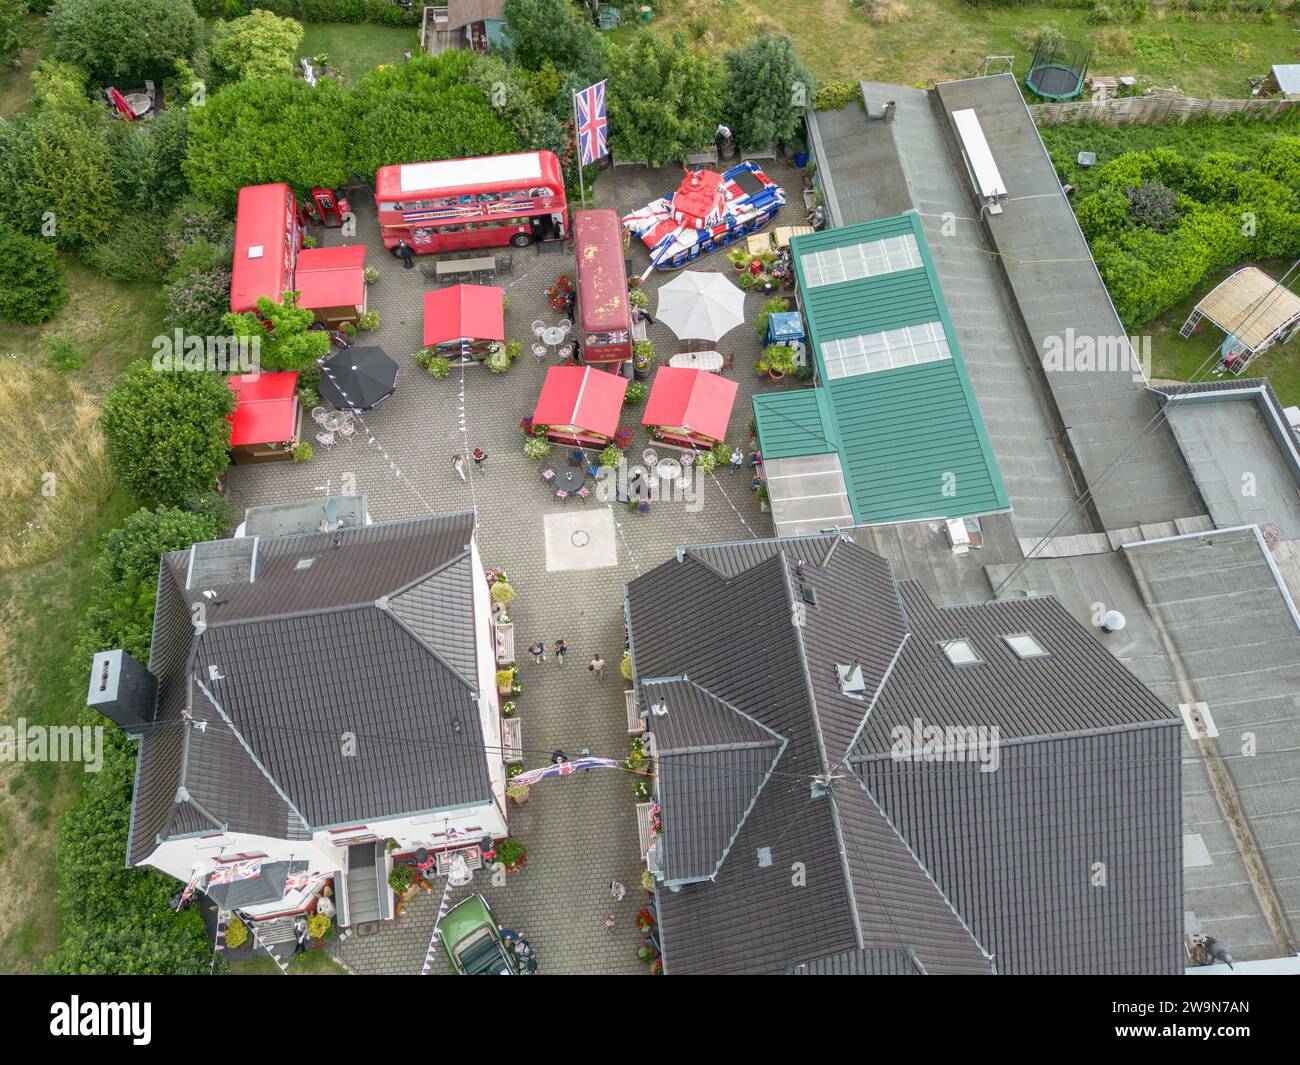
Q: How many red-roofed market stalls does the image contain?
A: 5